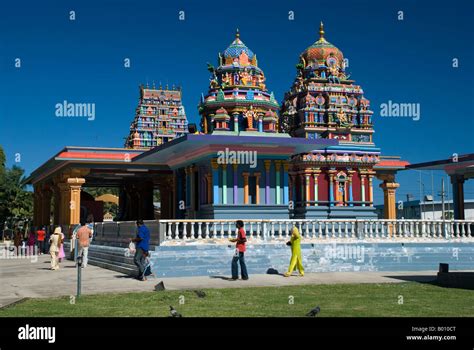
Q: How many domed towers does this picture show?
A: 2